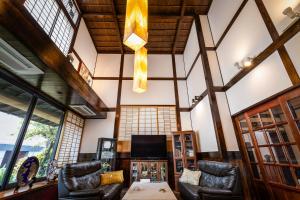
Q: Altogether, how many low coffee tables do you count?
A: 1